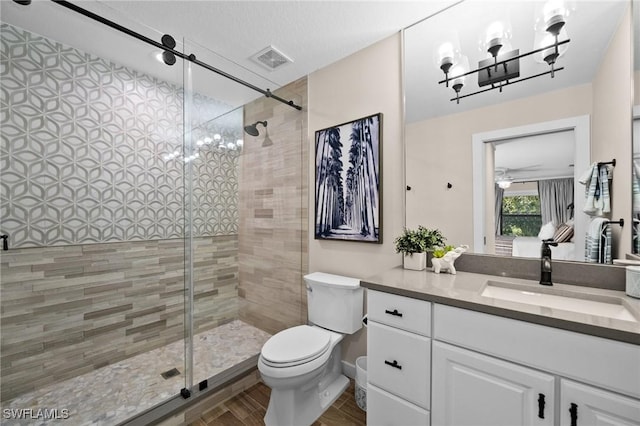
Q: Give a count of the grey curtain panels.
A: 2